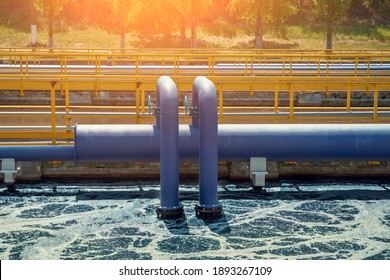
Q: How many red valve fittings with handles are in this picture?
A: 0